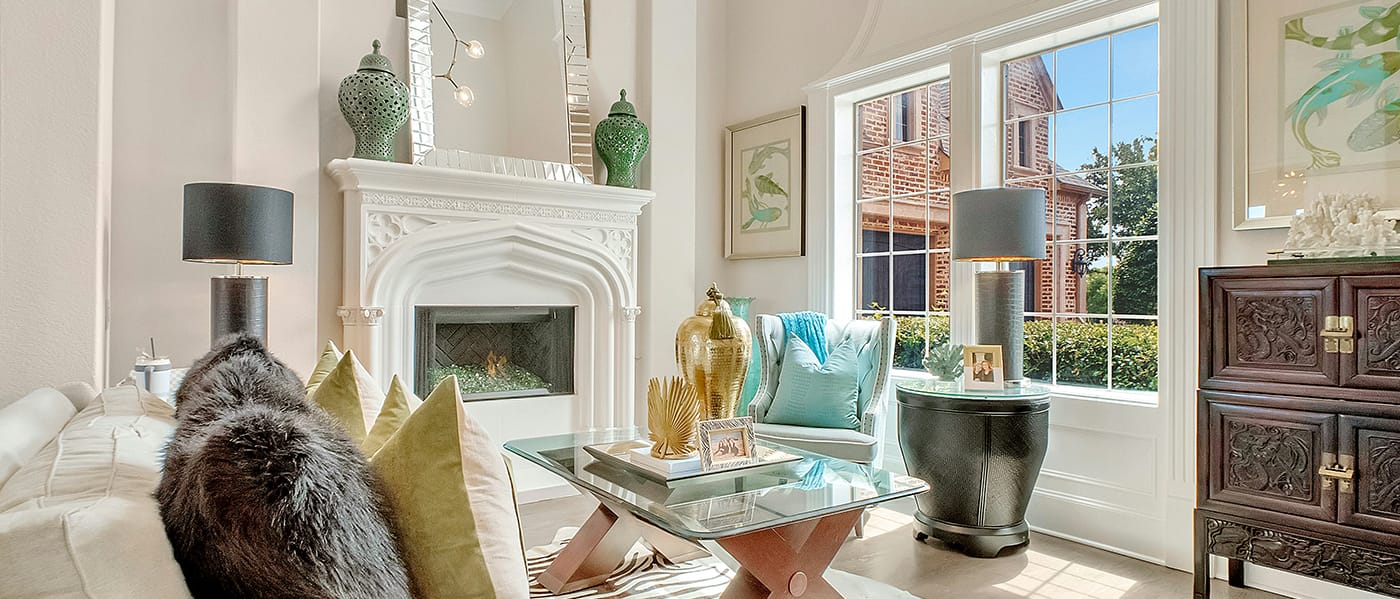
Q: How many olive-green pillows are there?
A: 4